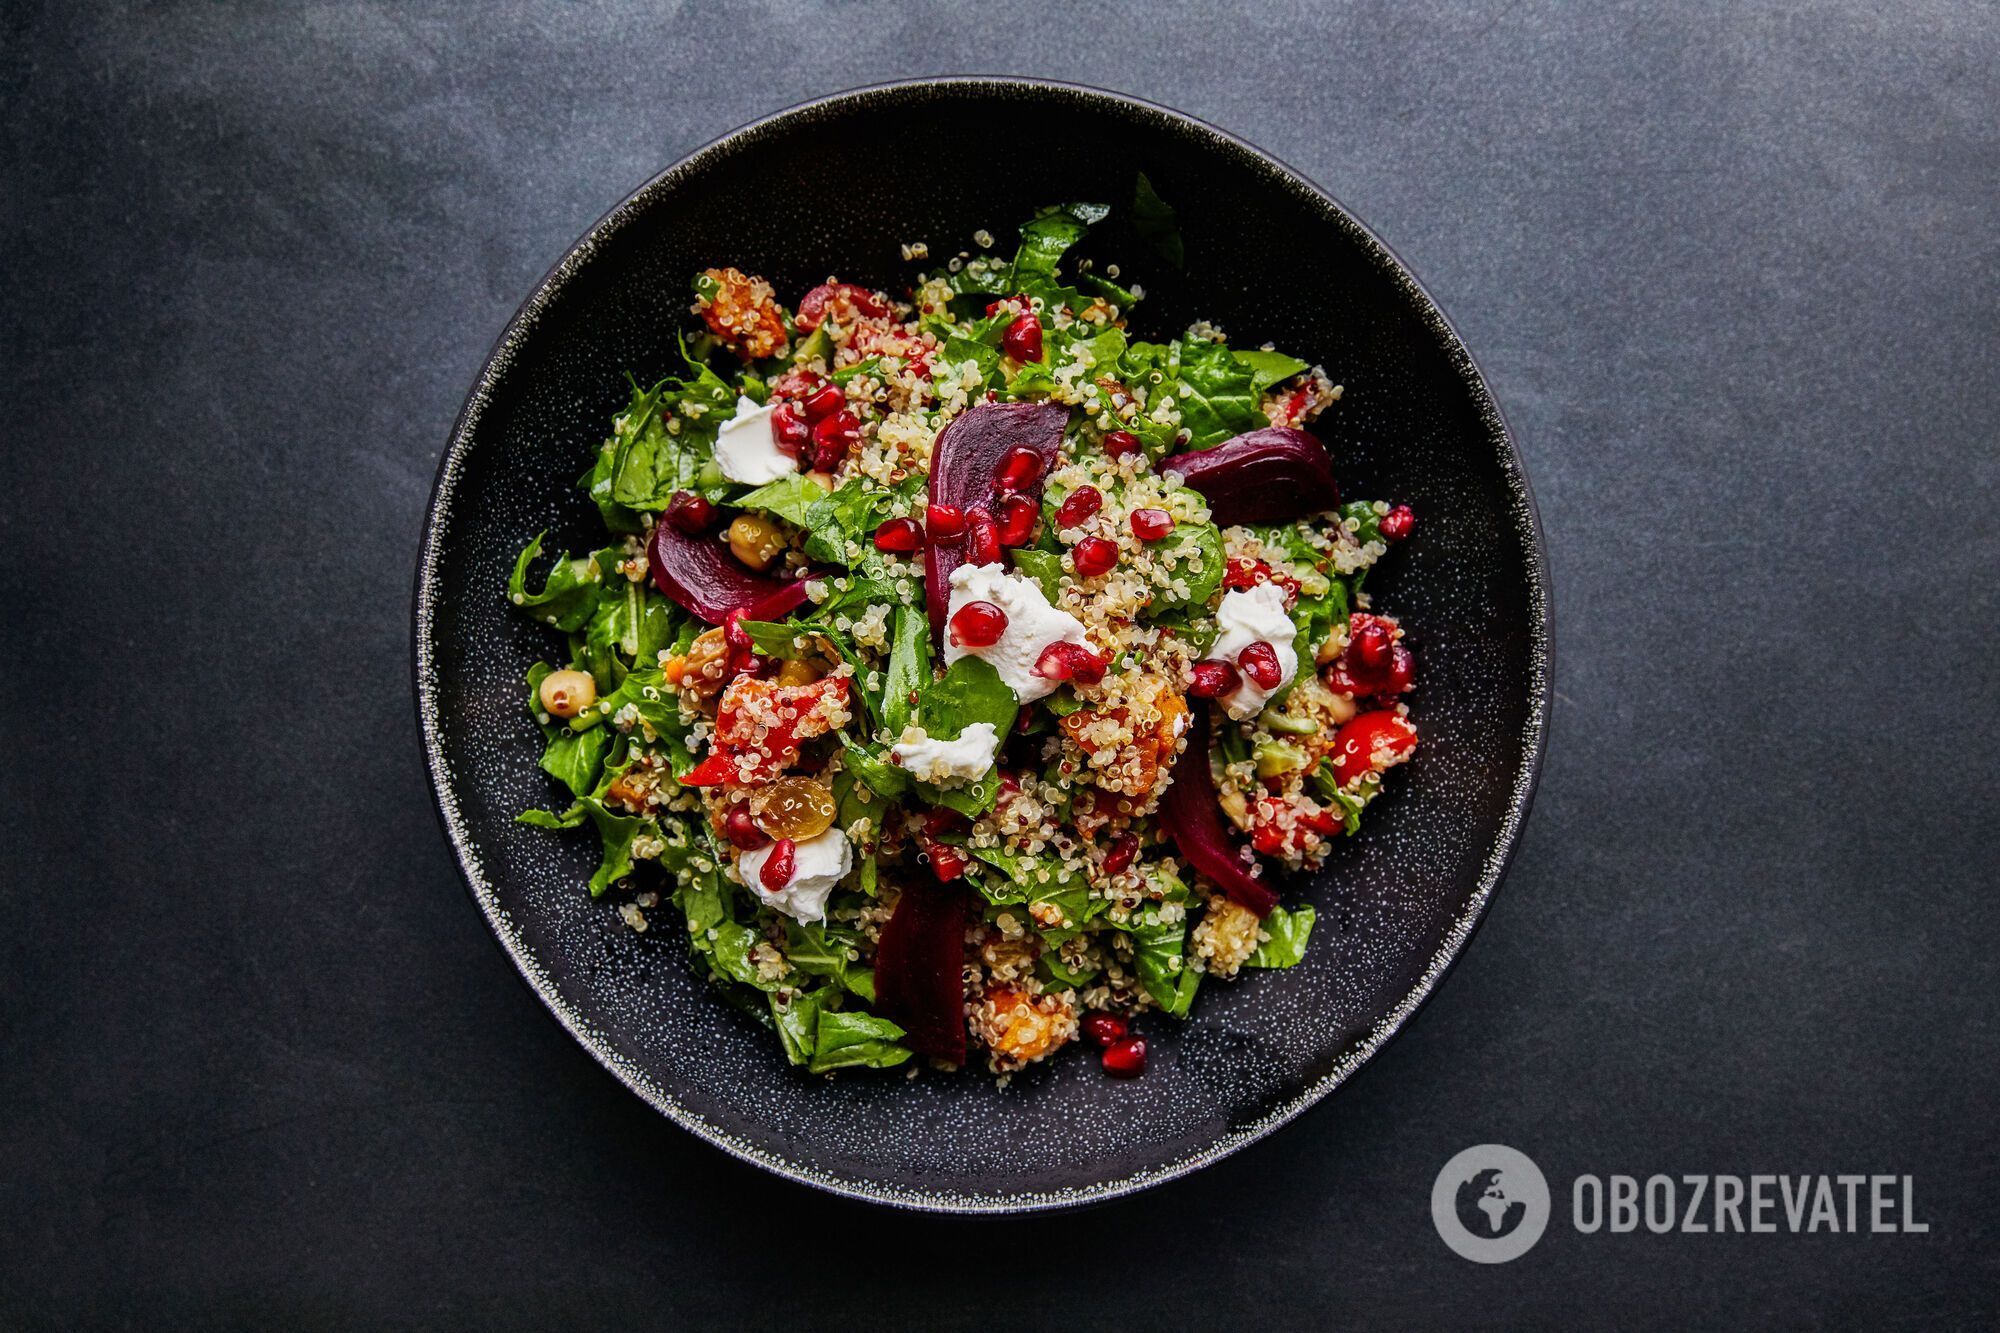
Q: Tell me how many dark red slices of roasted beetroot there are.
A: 5